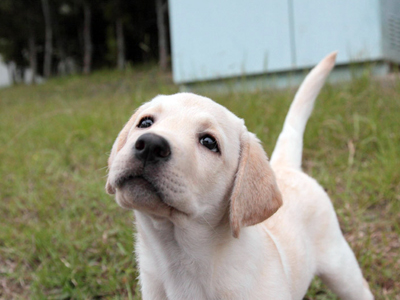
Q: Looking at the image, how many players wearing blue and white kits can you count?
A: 0